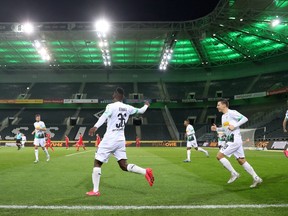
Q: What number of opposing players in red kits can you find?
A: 5